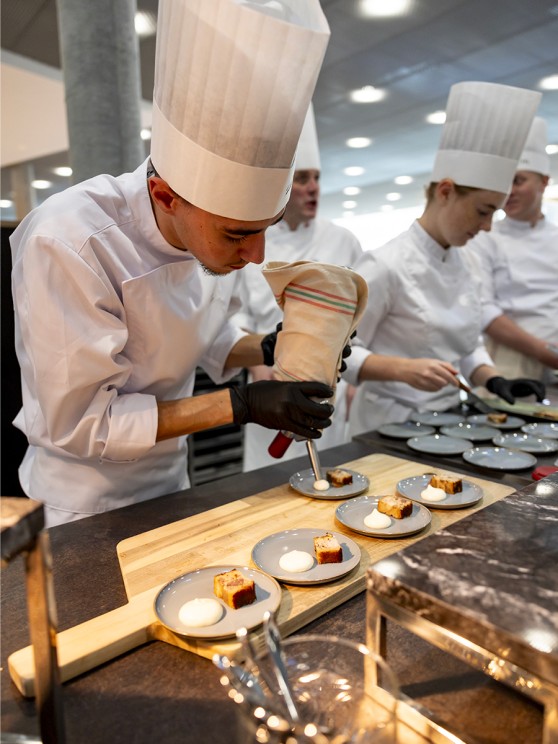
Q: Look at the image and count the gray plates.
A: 13